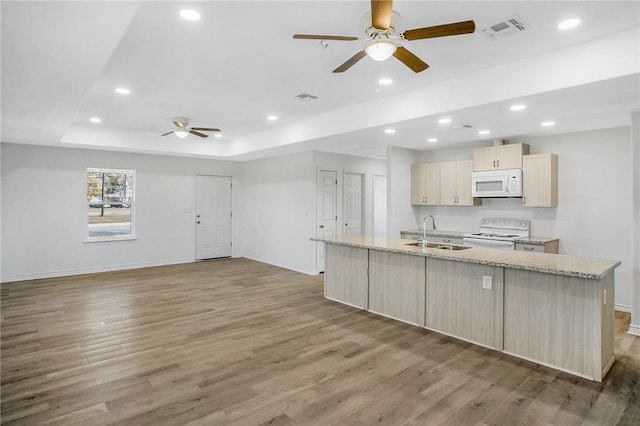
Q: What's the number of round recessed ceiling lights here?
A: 13